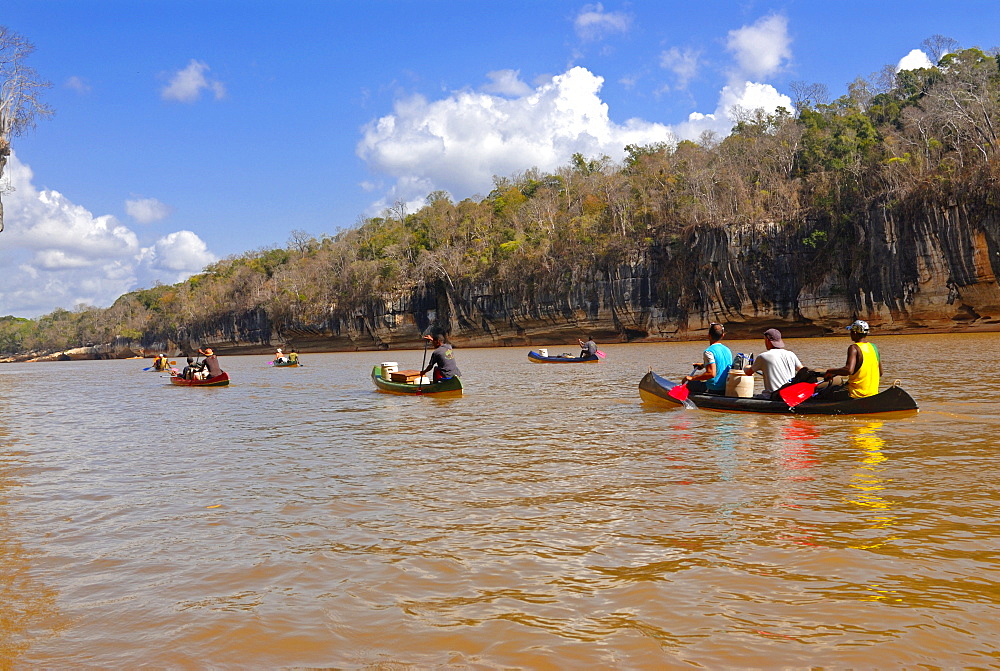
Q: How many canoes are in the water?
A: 6